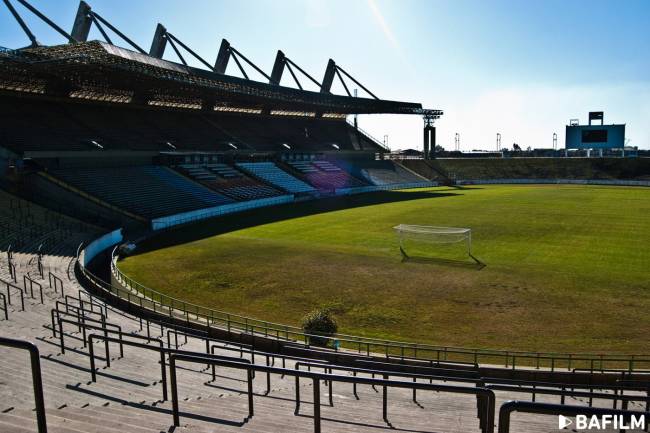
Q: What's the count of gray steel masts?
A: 5